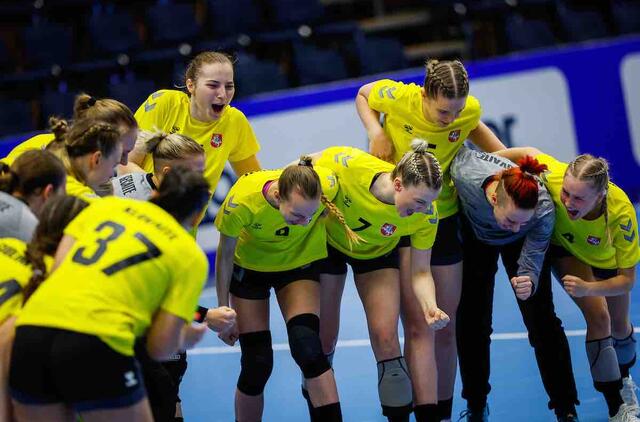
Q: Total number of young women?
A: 12